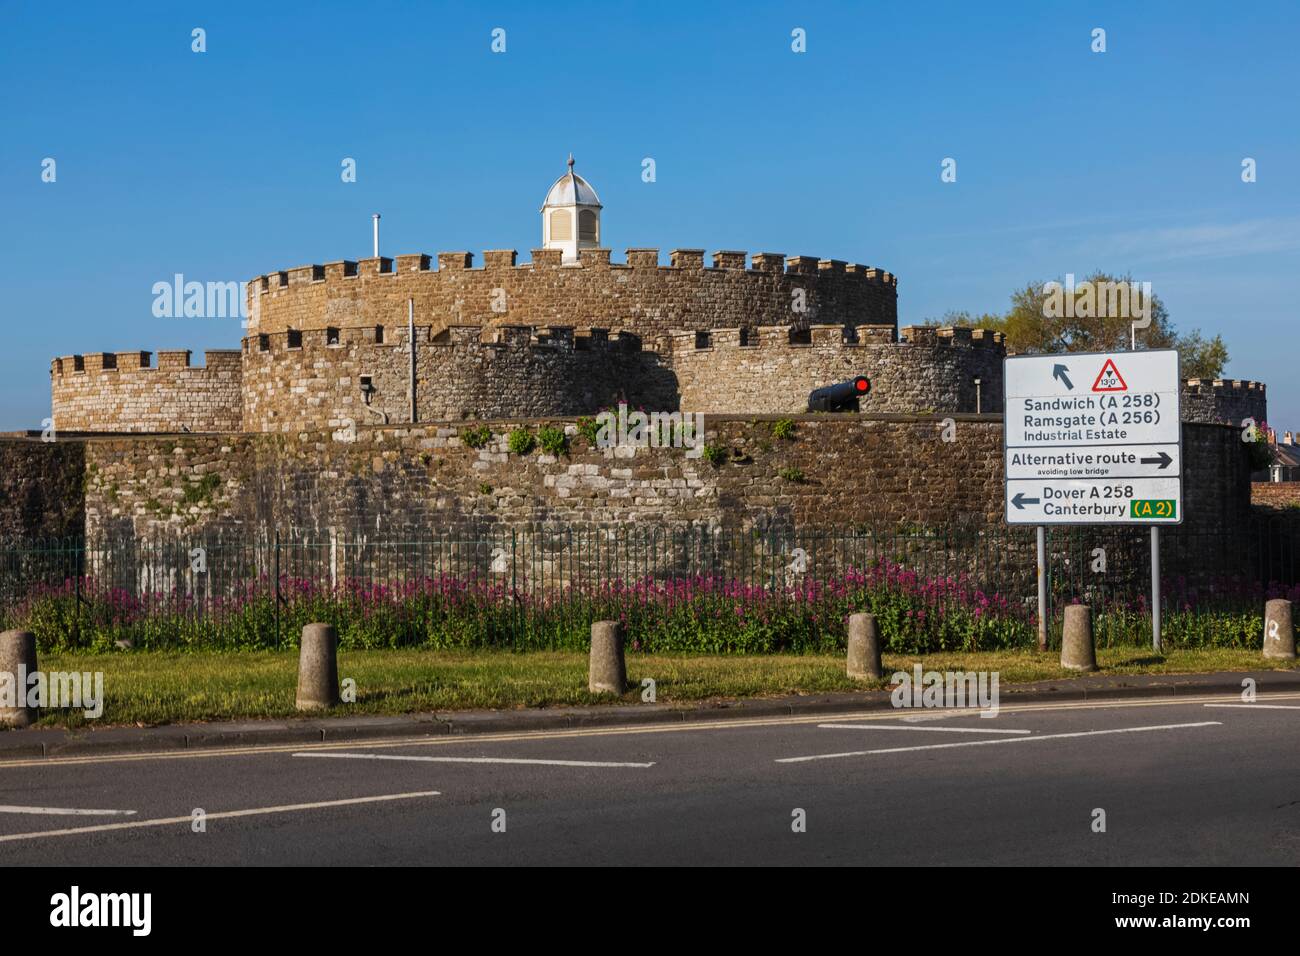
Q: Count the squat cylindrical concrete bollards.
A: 6